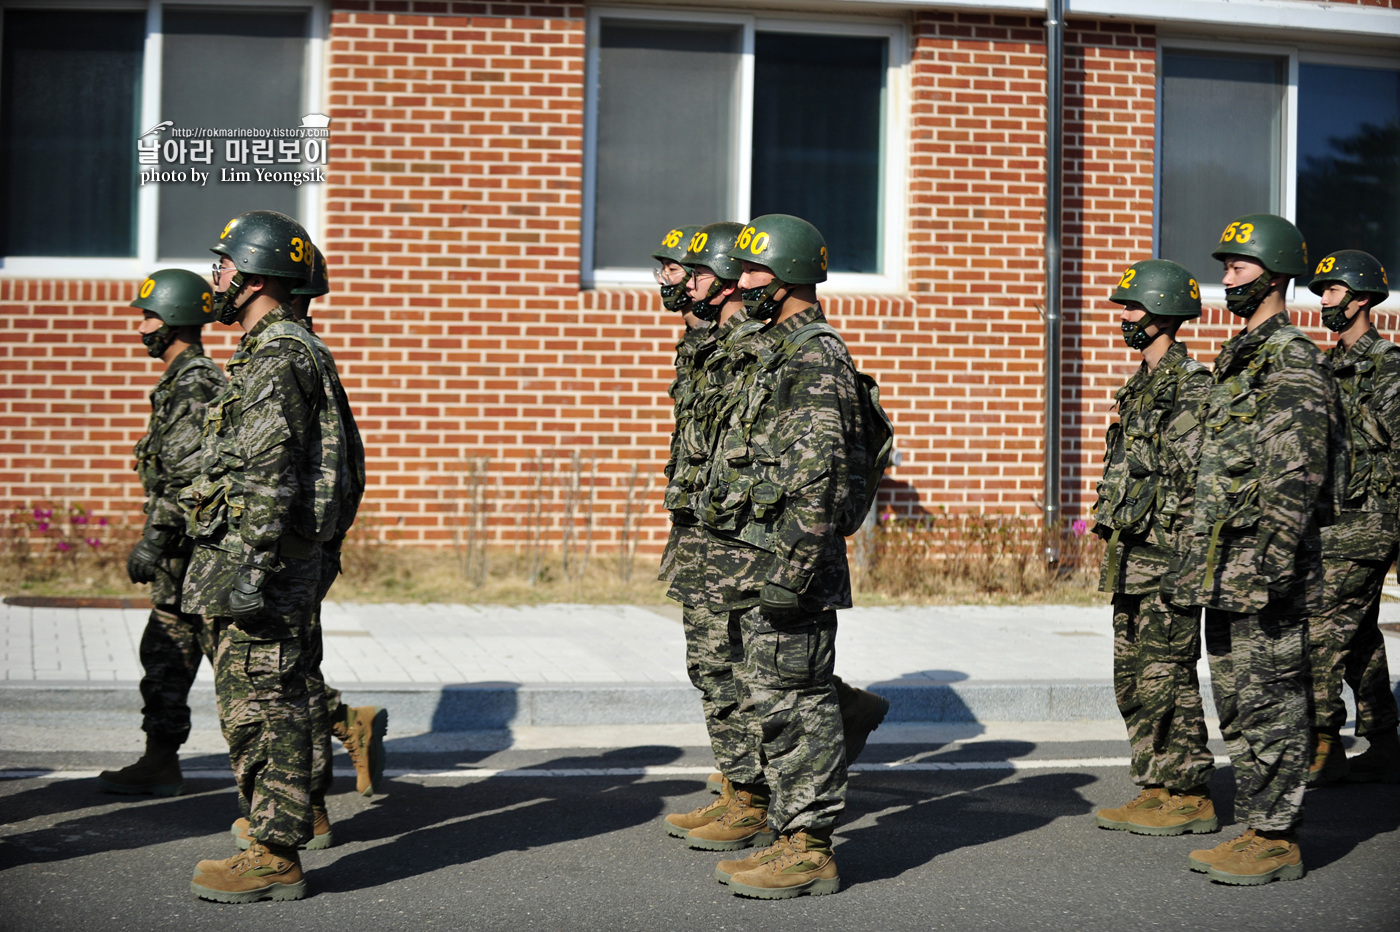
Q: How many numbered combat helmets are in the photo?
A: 9